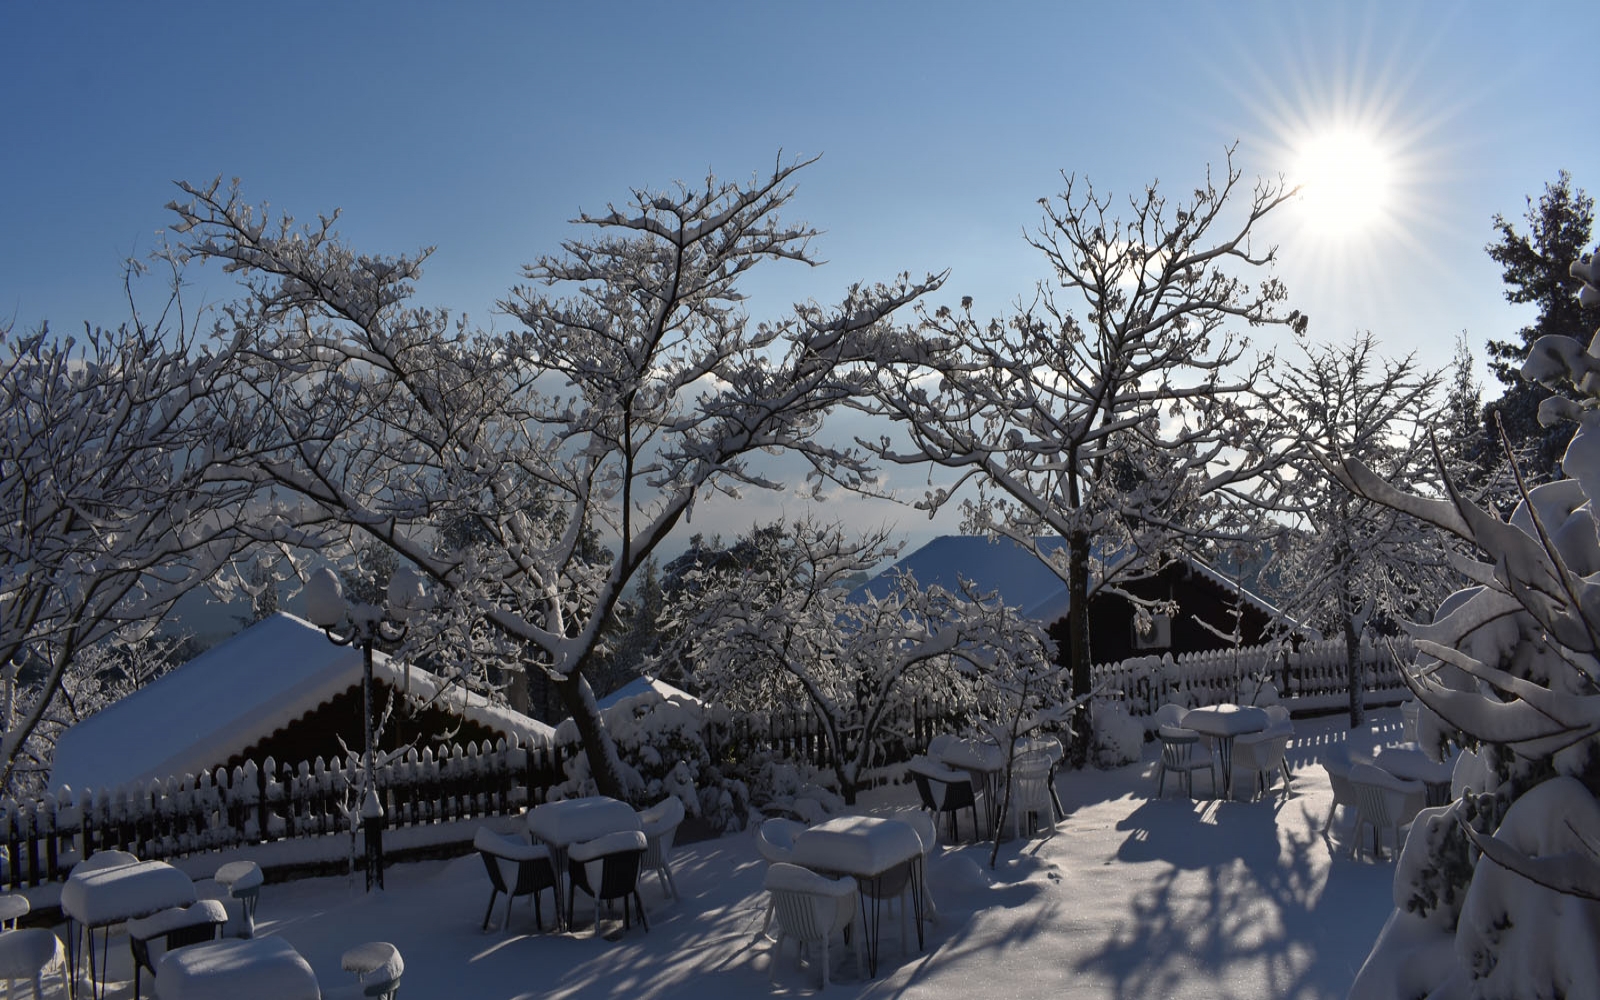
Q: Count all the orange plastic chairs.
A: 0